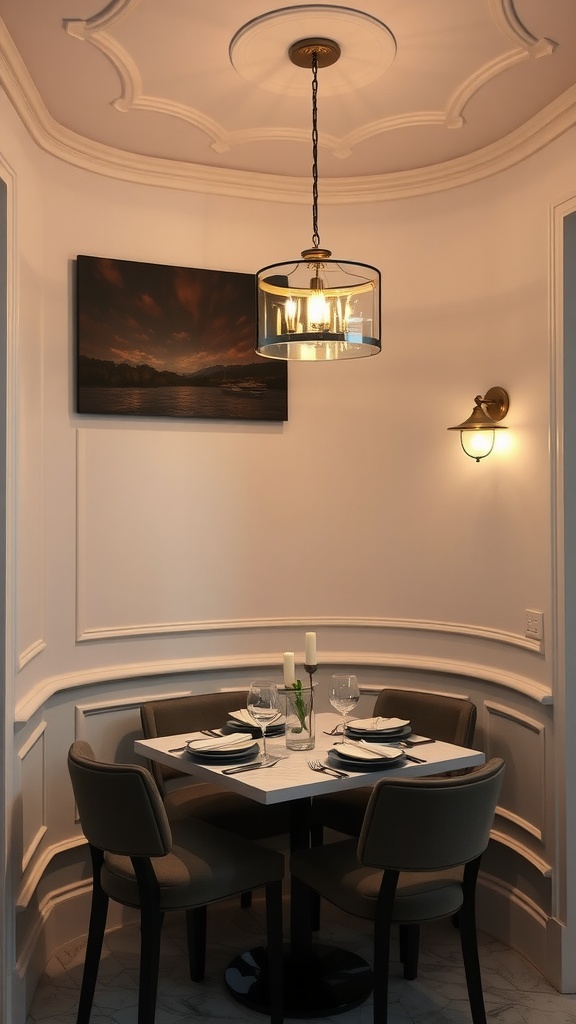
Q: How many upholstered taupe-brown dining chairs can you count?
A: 4